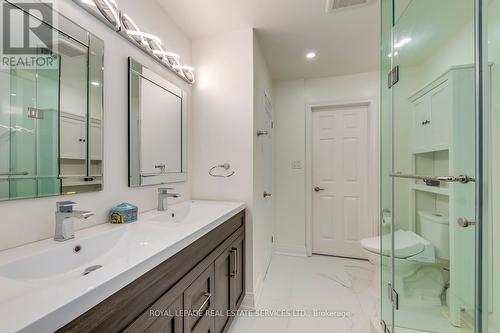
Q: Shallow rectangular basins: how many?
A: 2